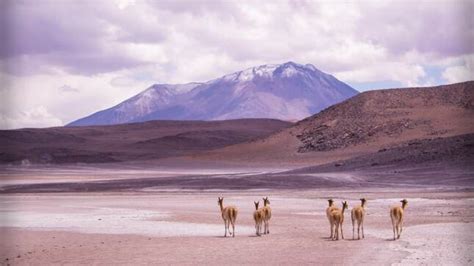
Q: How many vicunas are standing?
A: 7